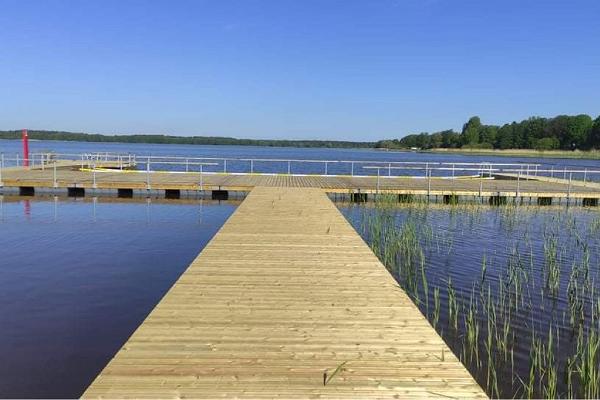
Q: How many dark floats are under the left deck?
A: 5